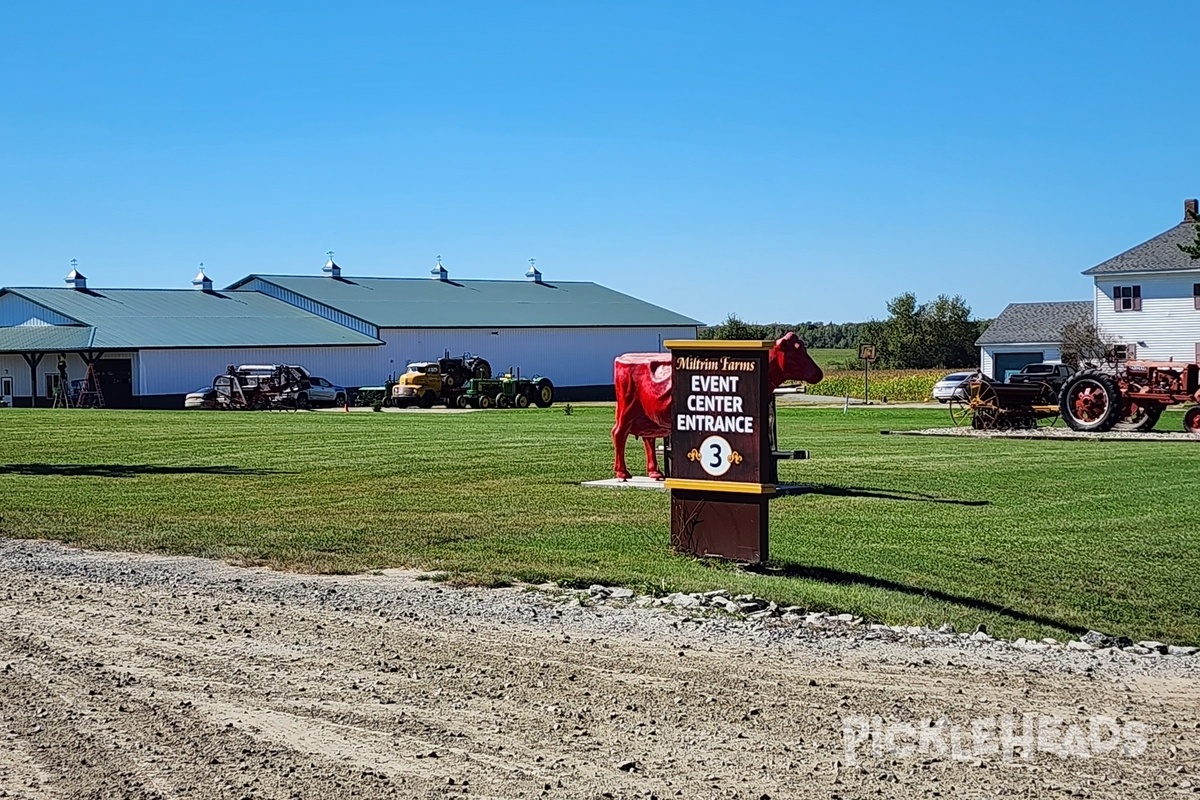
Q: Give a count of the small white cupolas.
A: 5